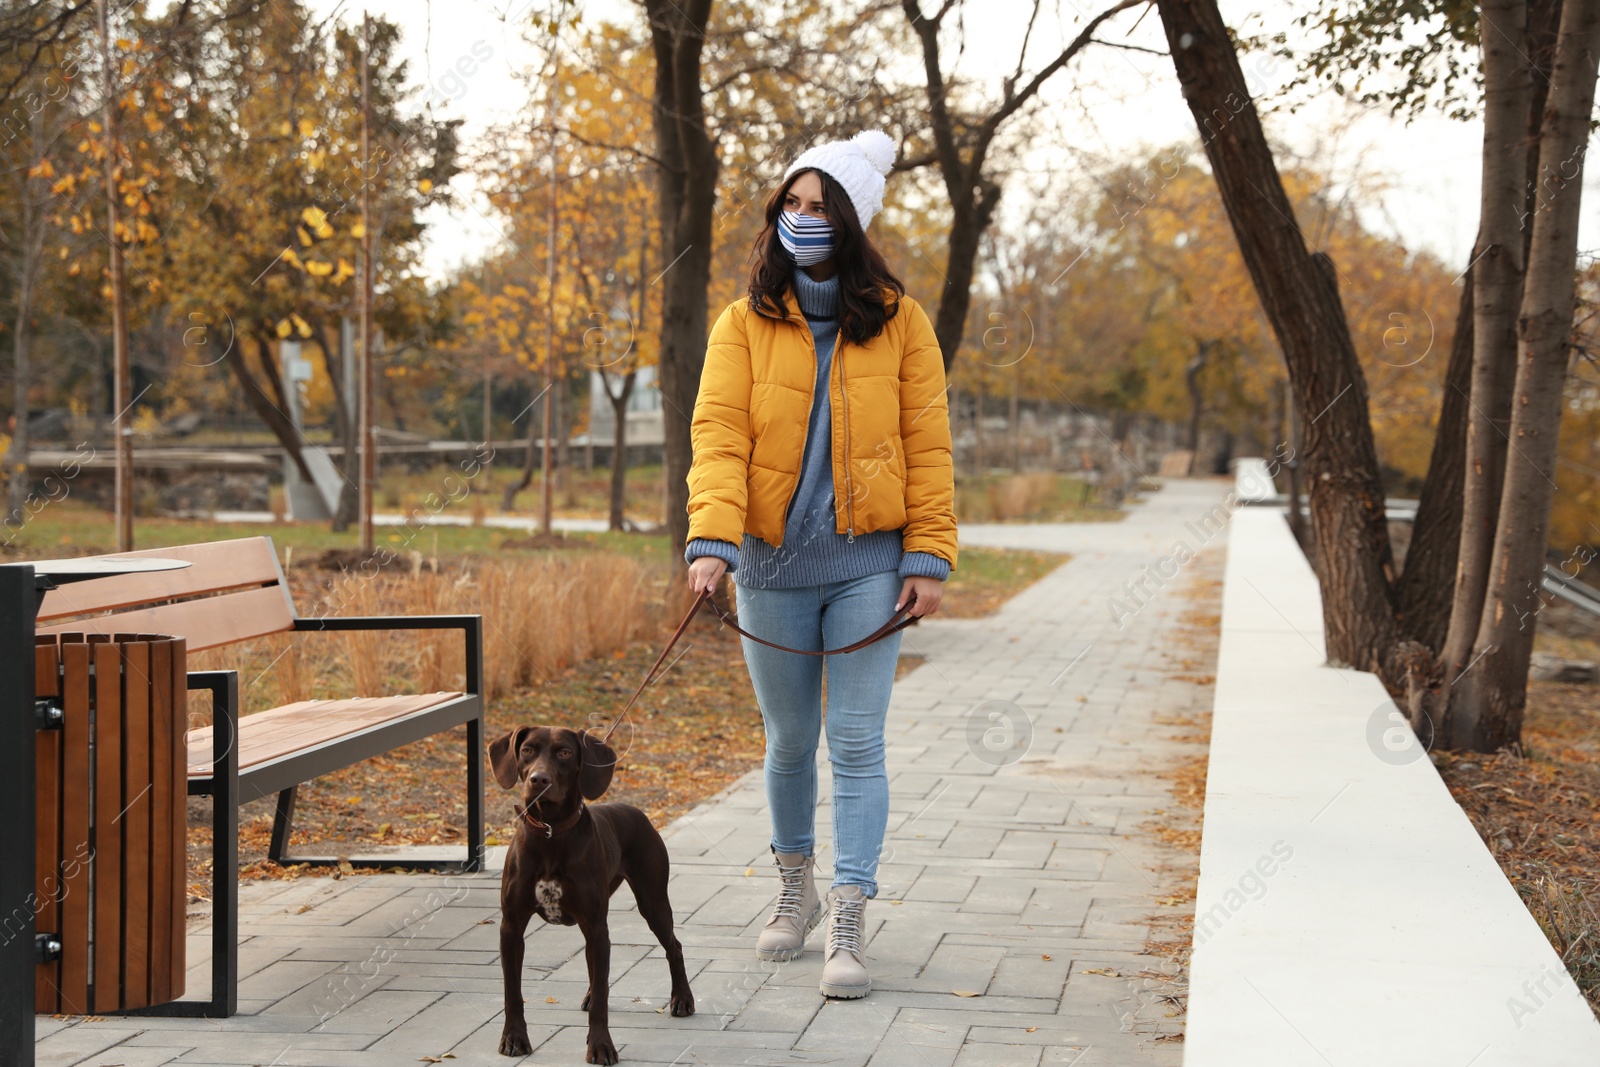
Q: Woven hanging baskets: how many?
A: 0